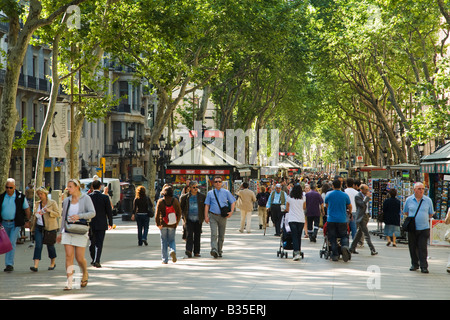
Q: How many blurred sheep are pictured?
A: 0